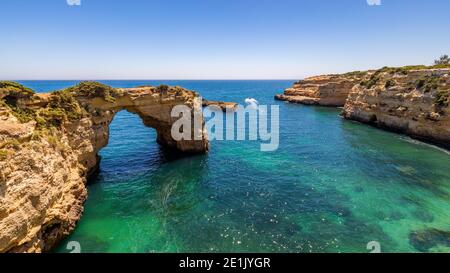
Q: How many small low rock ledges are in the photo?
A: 1